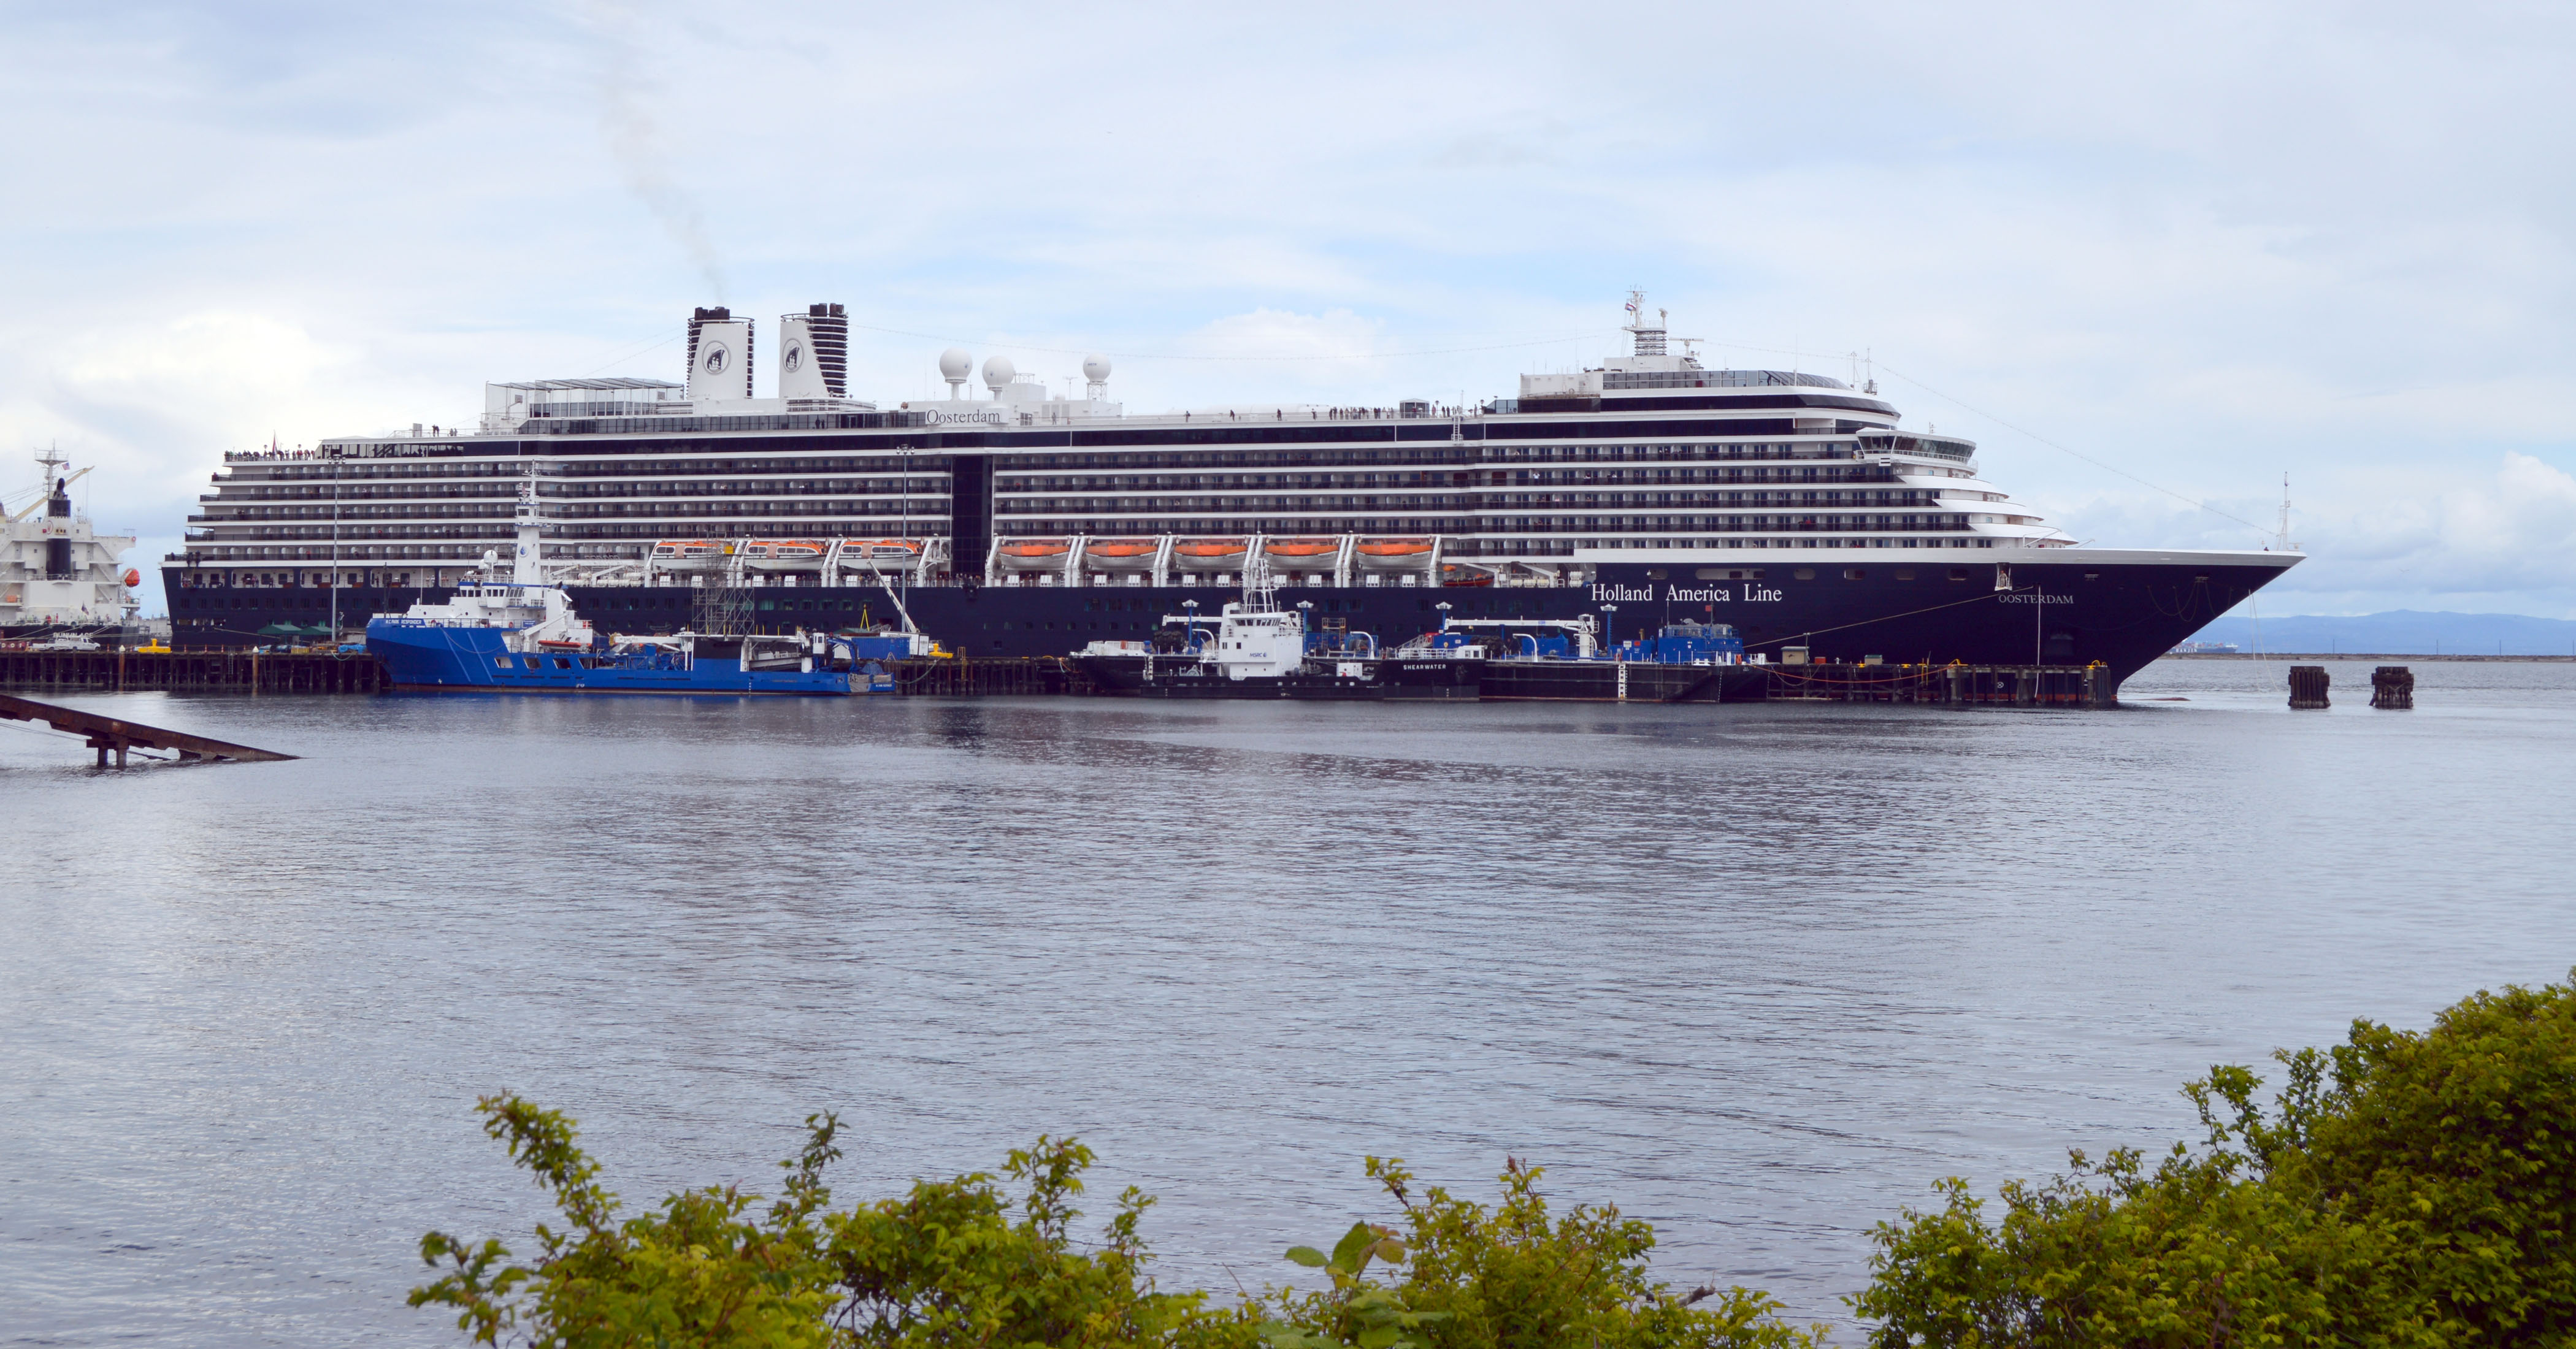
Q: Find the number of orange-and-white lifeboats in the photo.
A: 8